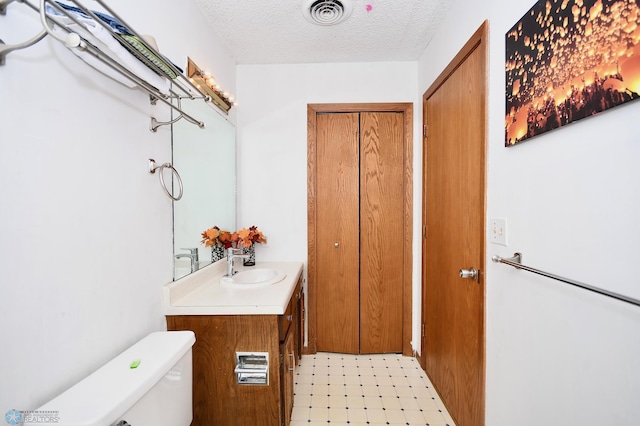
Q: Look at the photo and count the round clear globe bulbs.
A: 6